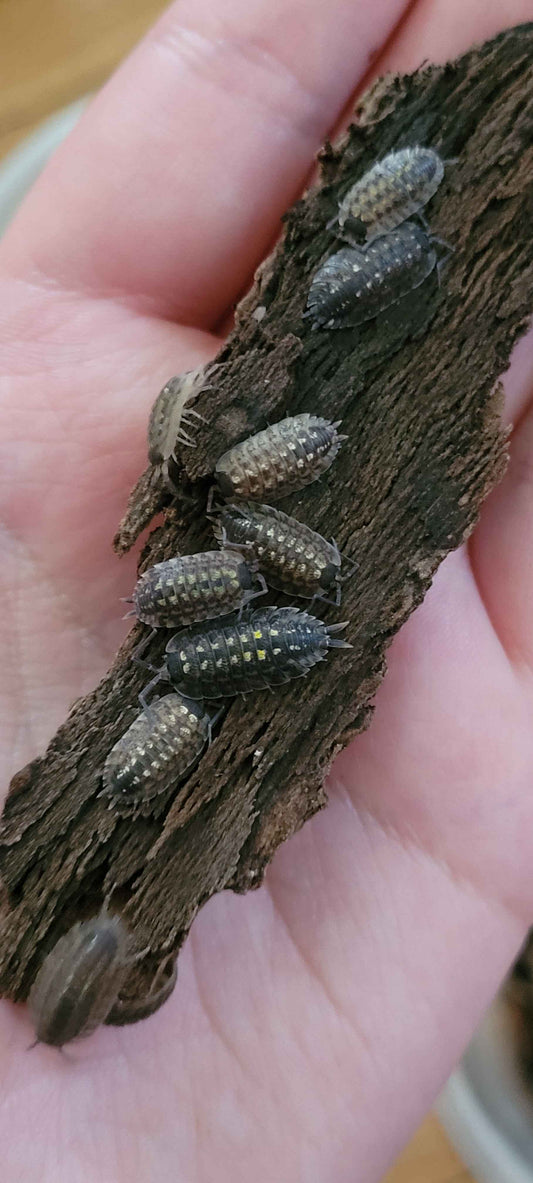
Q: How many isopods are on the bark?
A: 9